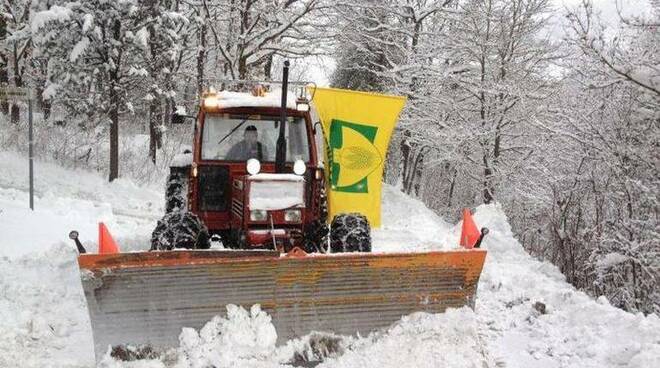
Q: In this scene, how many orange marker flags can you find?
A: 2